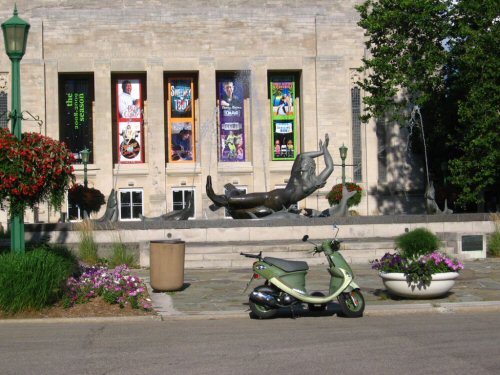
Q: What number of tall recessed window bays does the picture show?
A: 5